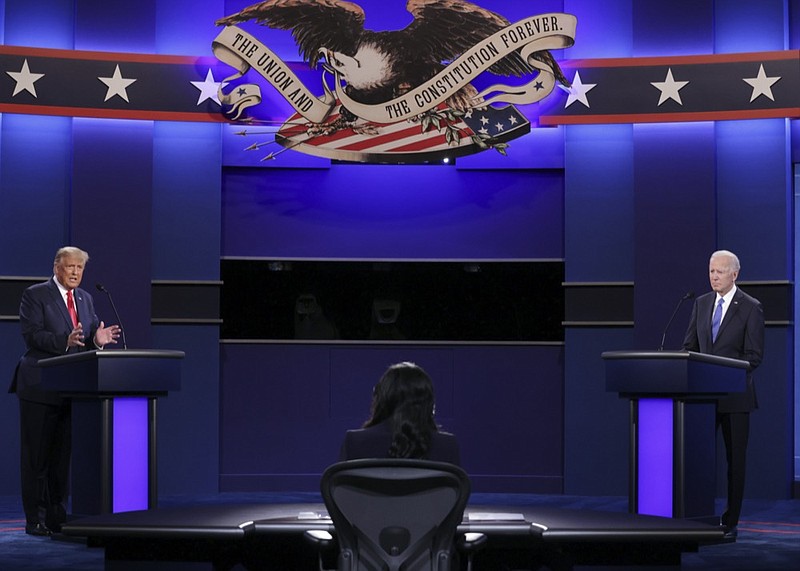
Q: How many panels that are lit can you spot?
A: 2